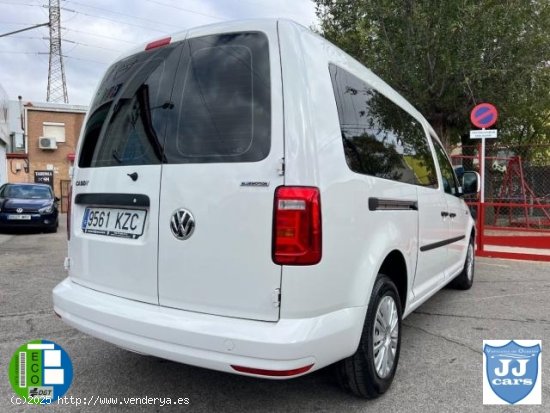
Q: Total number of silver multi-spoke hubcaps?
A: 2